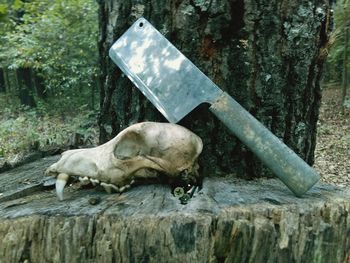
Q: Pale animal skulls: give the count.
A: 1